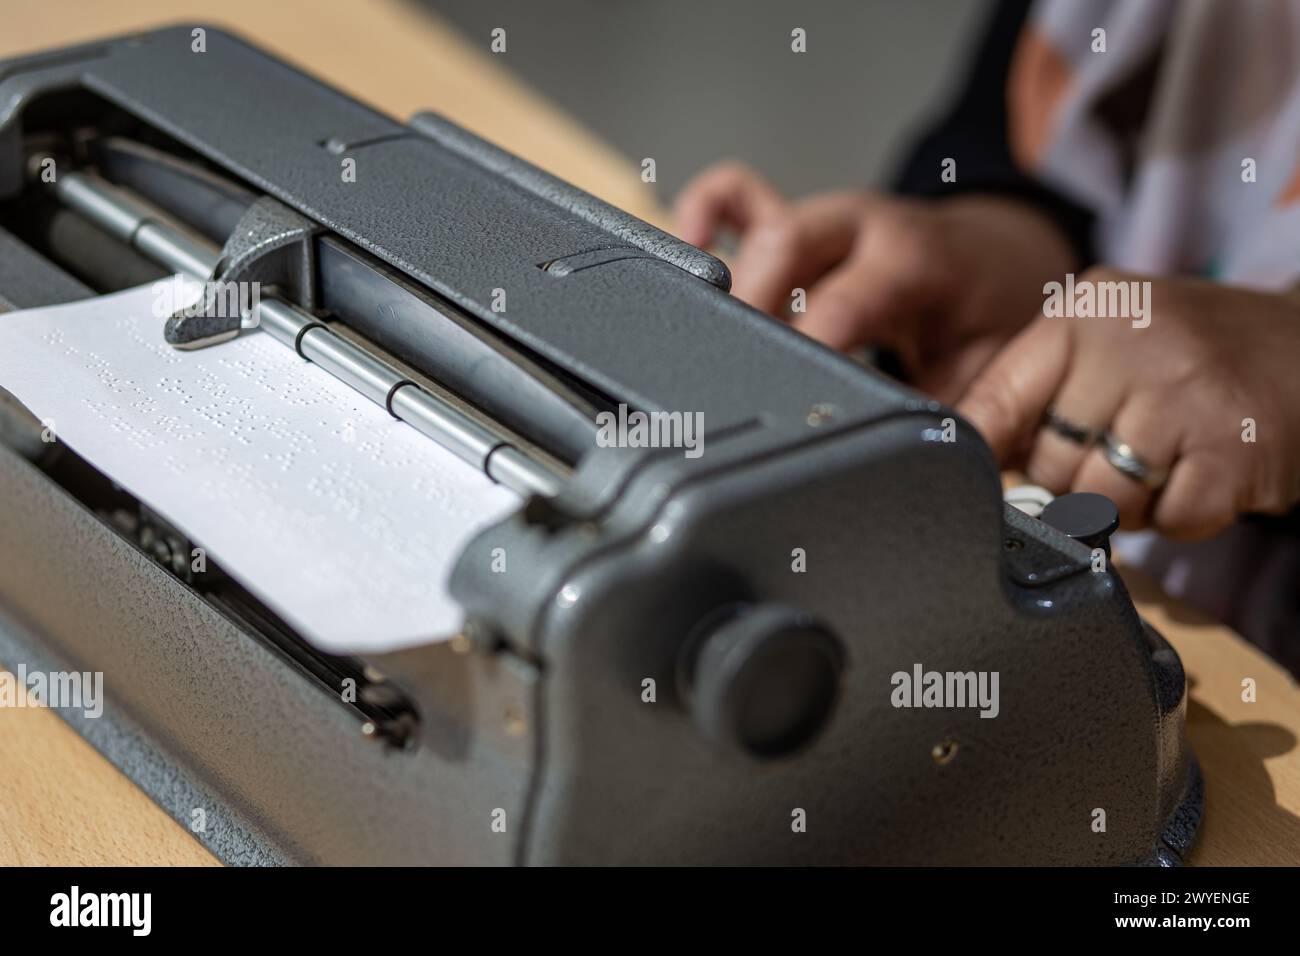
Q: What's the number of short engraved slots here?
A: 2